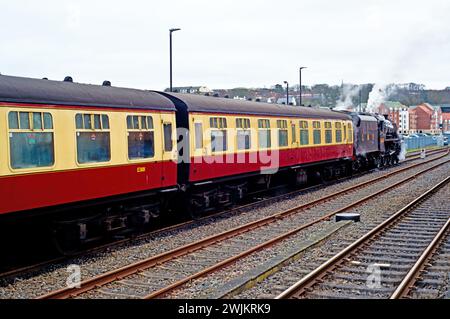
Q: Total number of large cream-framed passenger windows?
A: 11